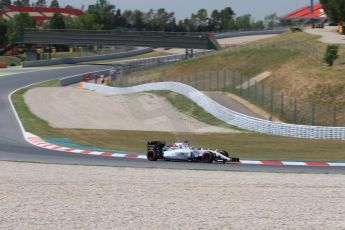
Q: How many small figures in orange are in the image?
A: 3